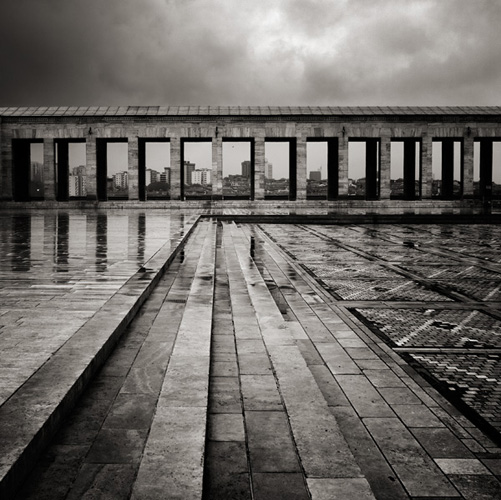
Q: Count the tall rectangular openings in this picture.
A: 12